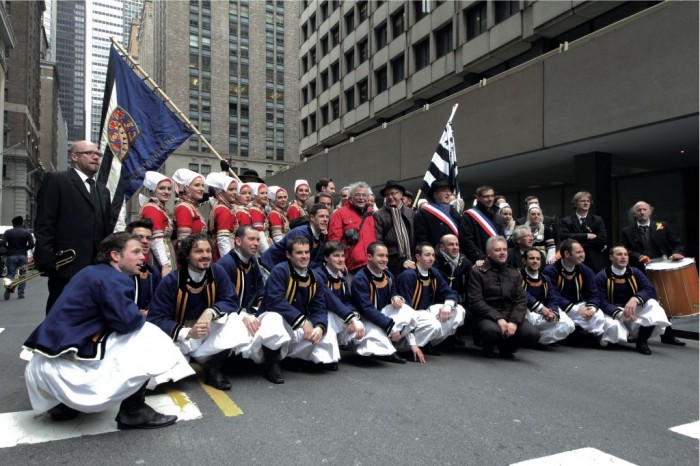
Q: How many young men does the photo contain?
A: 12